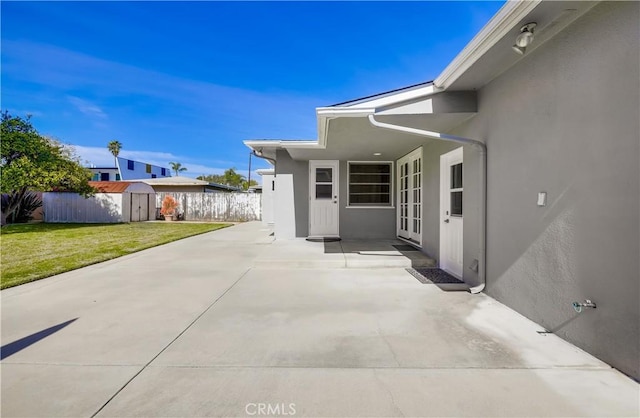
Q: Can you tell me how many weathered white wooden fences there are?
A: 1